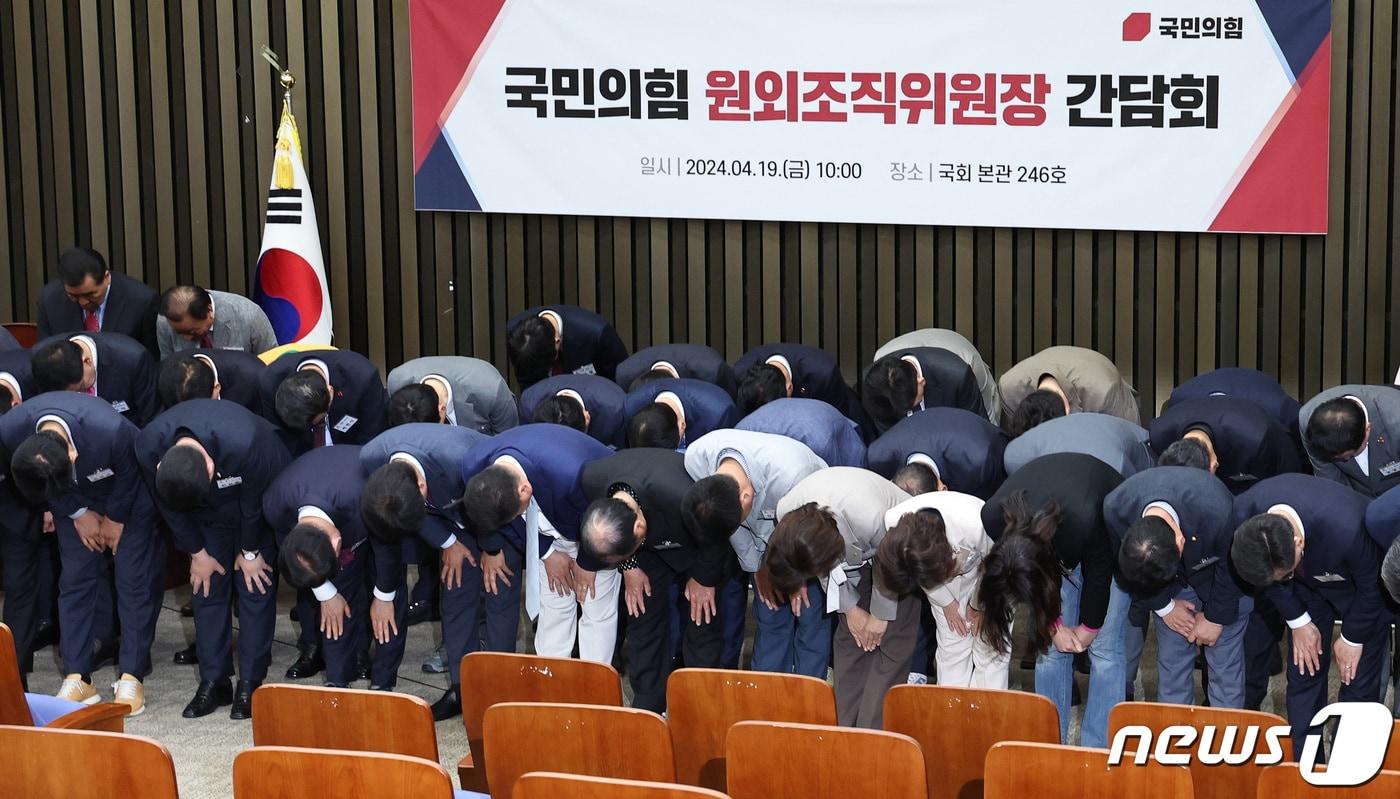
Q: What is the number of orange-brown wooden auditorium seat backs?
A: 14